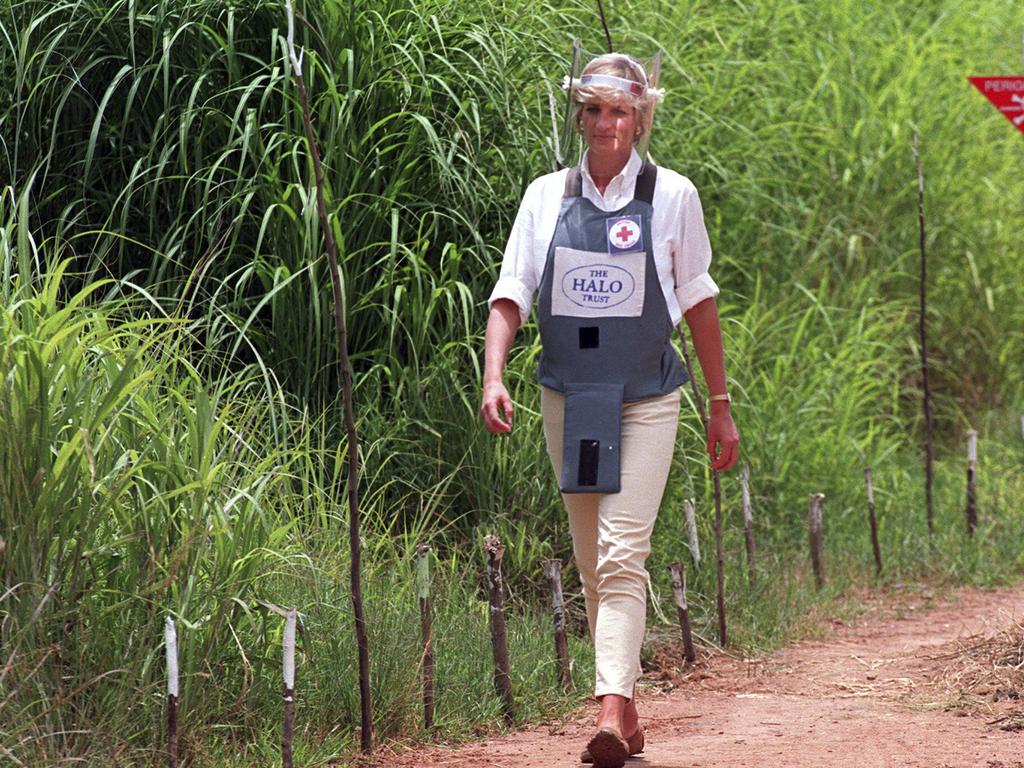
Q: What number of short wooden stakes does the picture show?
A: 11